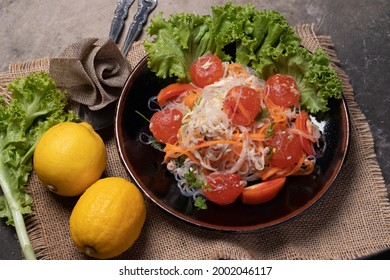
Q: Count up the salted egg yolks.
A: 6